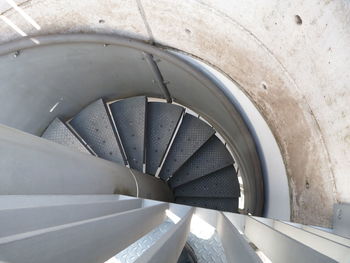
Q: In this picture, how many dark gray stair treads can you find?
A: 8